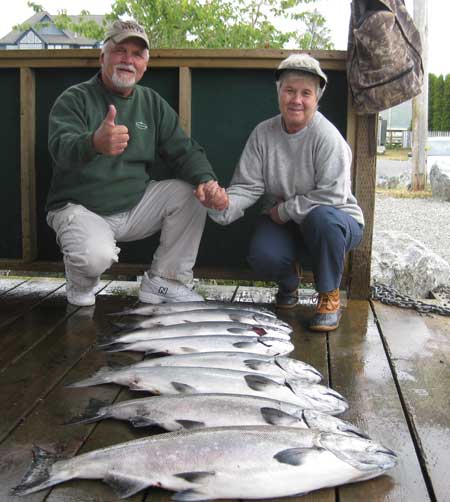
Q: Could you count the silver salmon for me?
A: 8